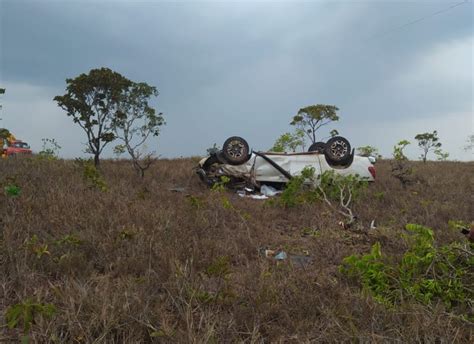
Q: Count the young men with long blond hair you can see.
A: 0